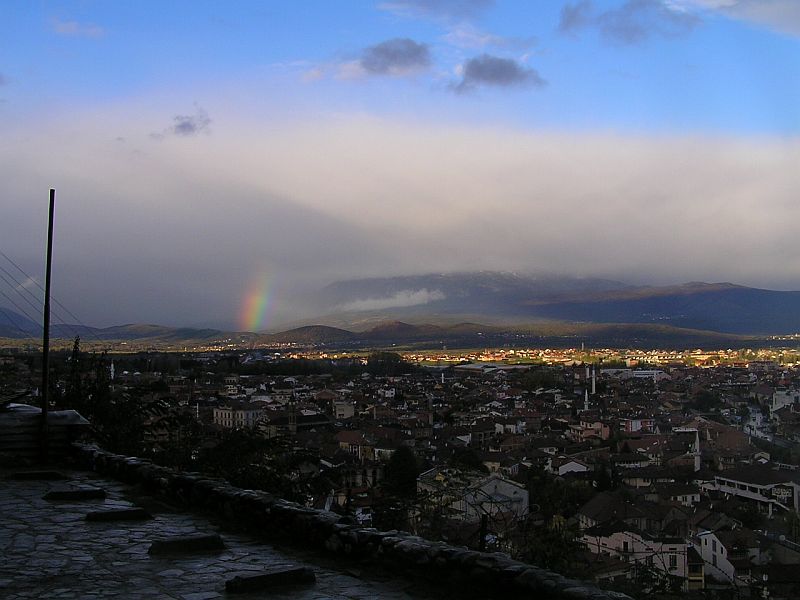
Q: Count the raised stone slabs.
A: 5